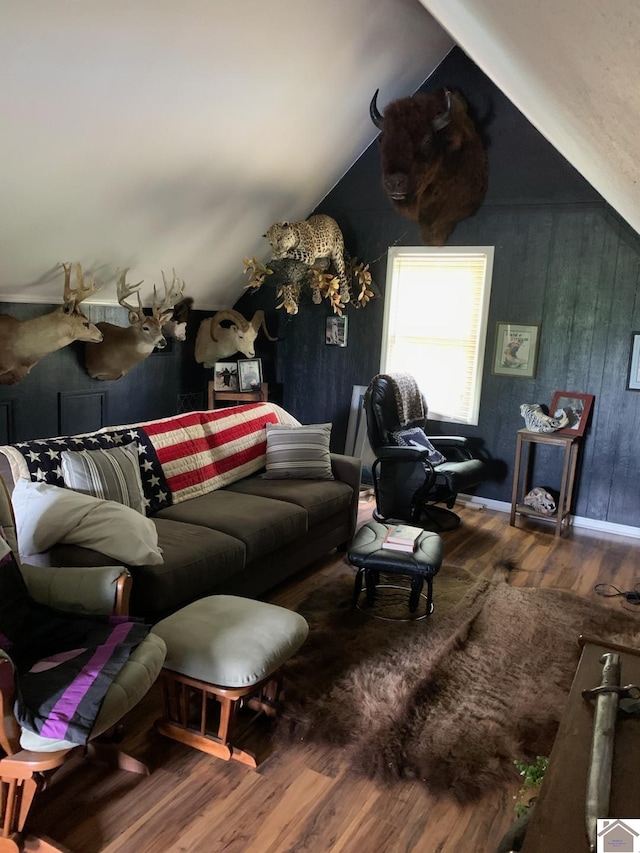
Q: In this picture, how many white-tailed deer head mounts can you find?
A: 2